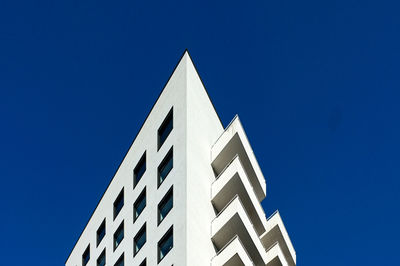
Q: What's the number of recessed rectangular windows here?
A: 14